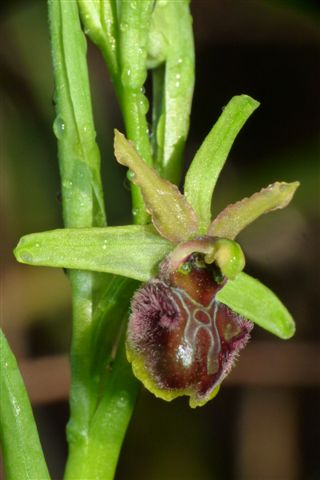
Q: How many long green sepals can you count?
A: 3